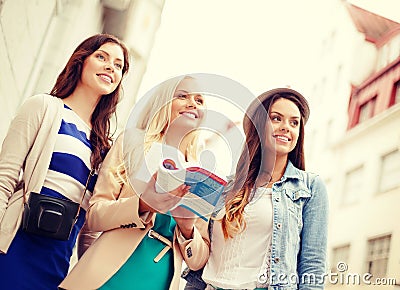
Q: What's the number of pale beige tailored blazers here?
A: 1